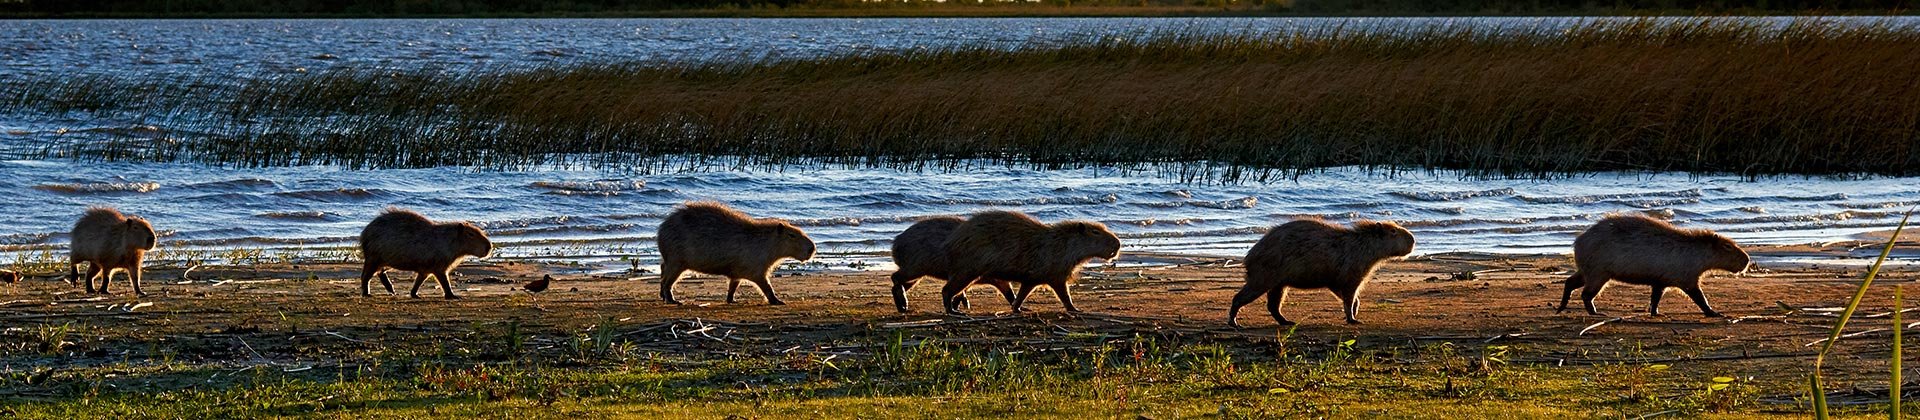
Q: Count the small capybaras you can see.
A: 2